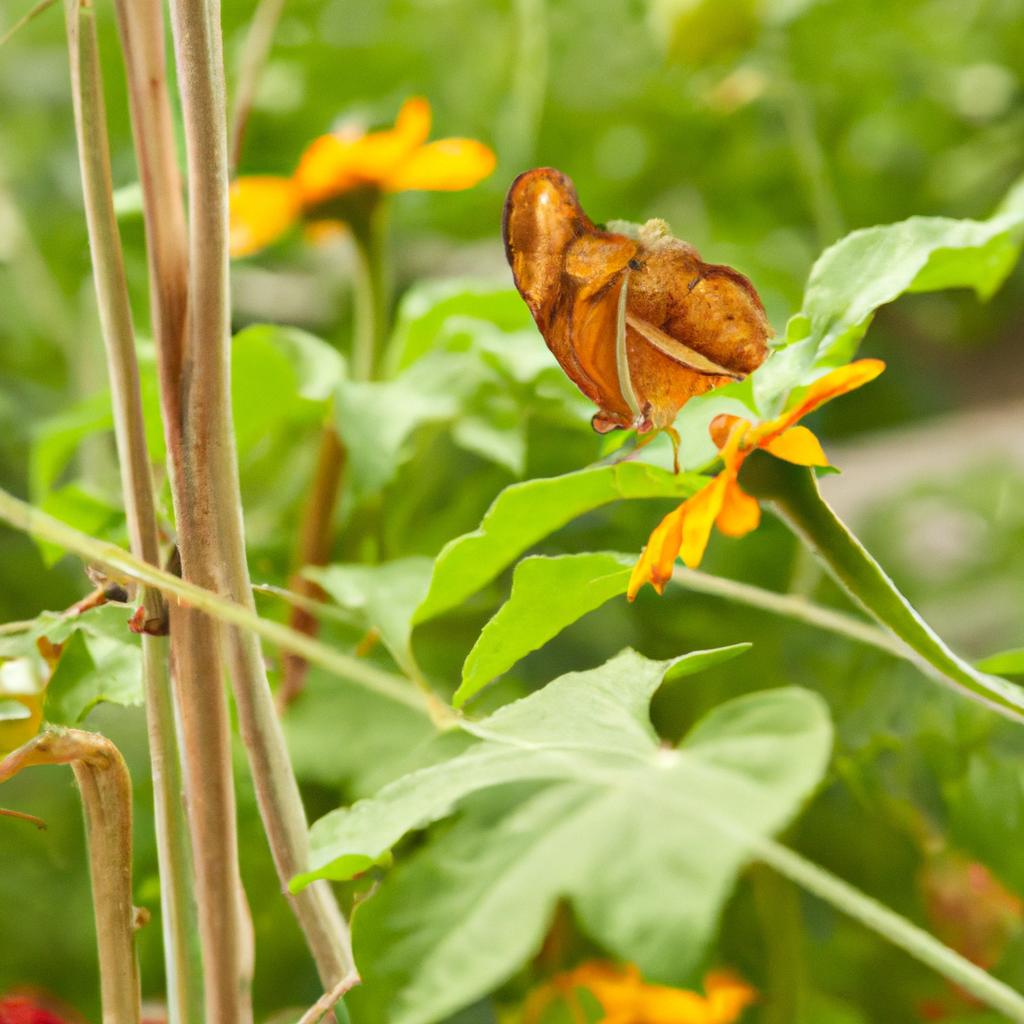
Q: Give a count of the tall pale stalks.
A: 3